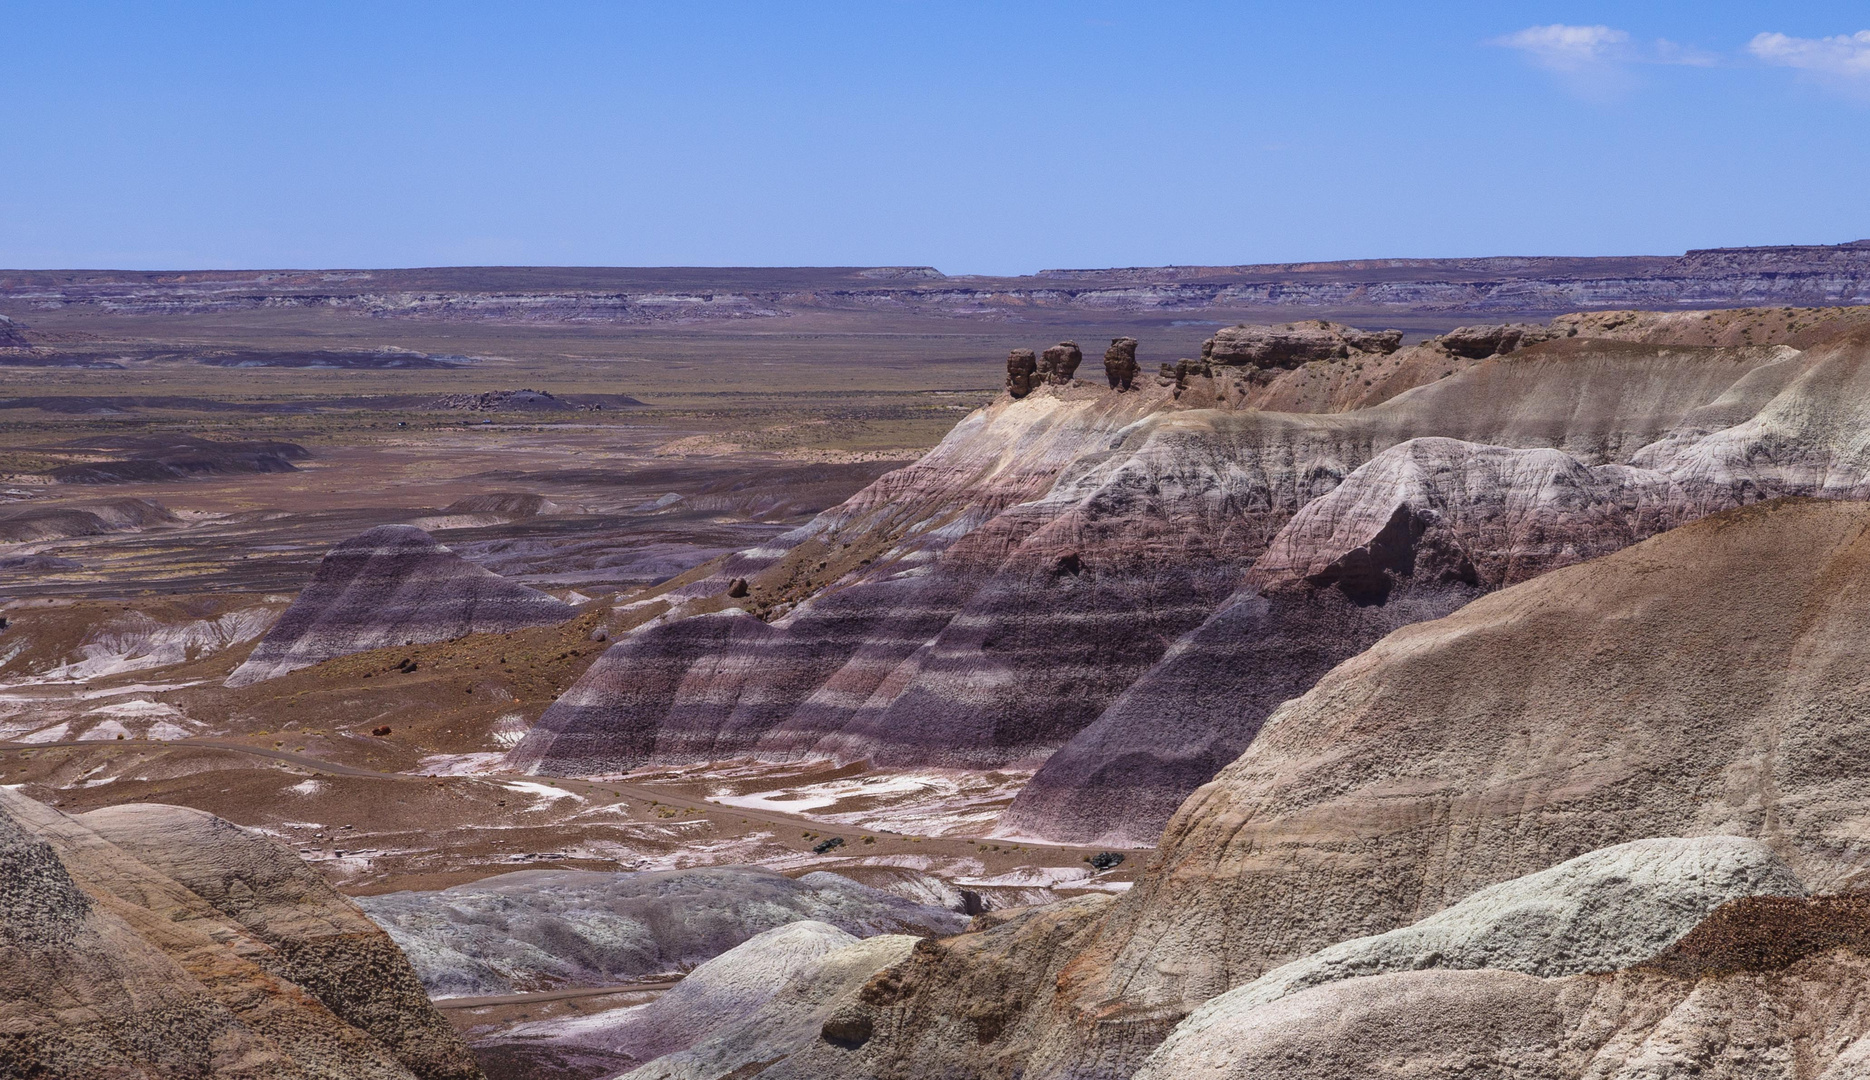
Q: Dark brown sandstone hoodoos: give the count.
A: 3